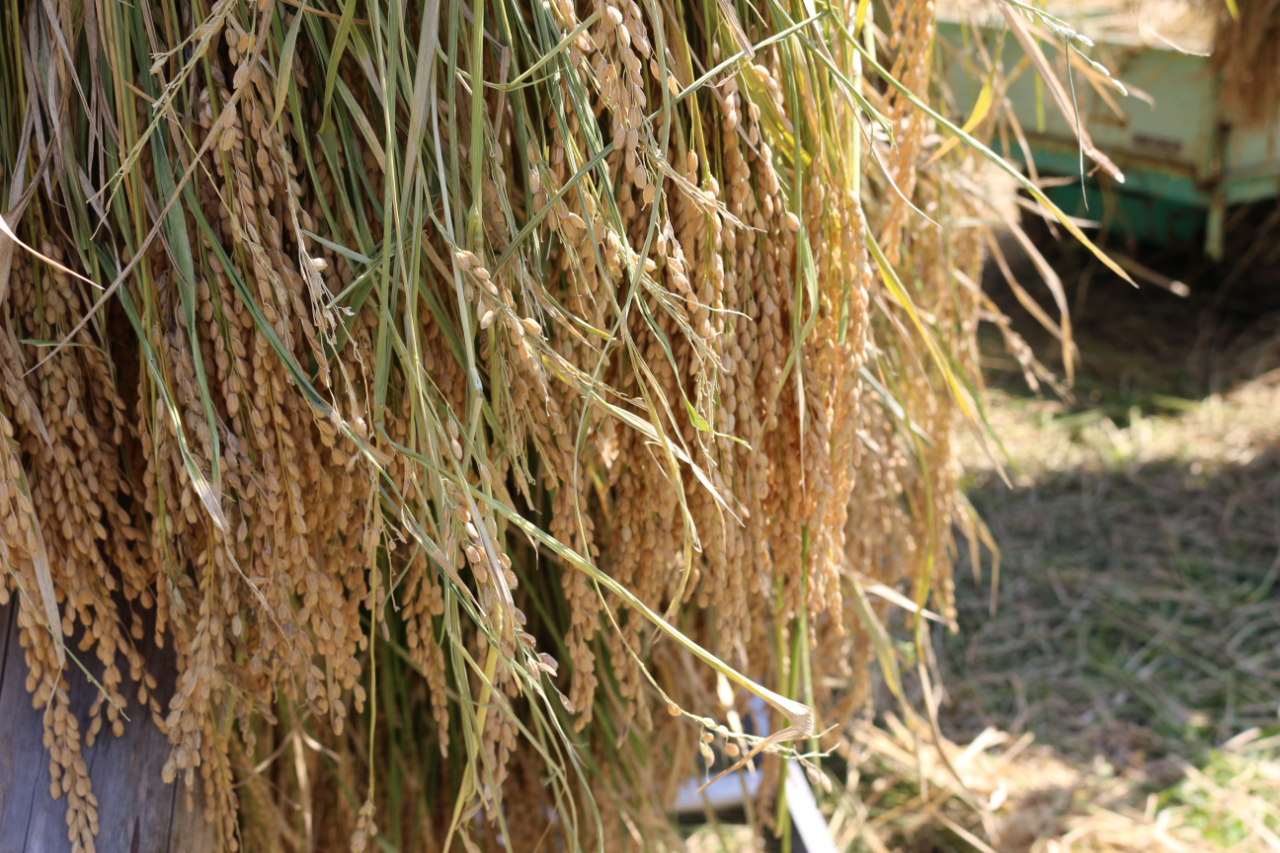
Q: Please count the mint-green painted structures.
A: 1